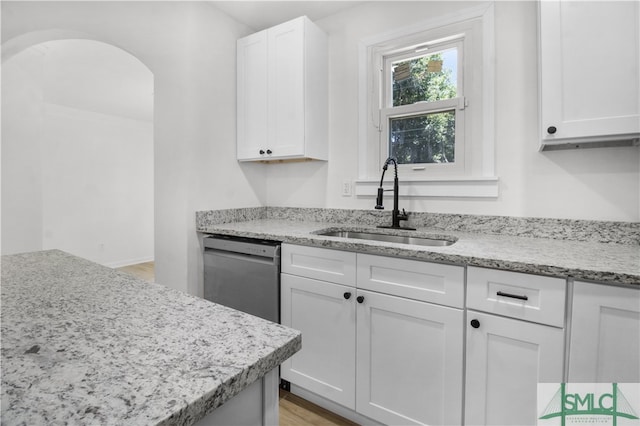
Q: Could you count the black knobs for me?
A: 6